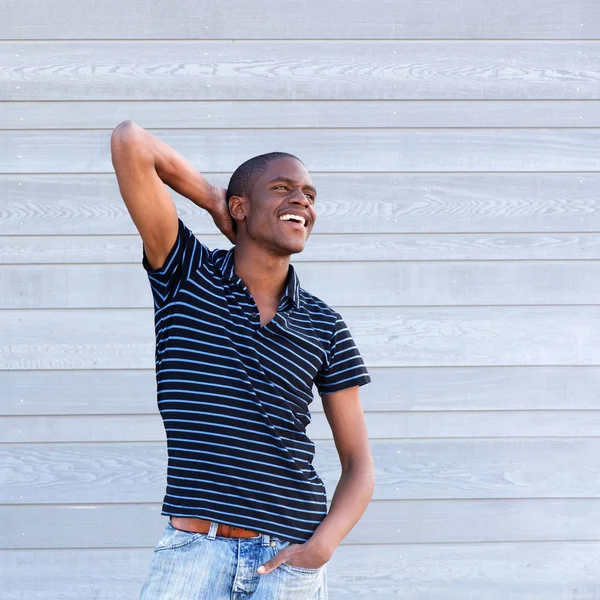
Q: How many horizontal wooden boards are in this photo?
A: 13